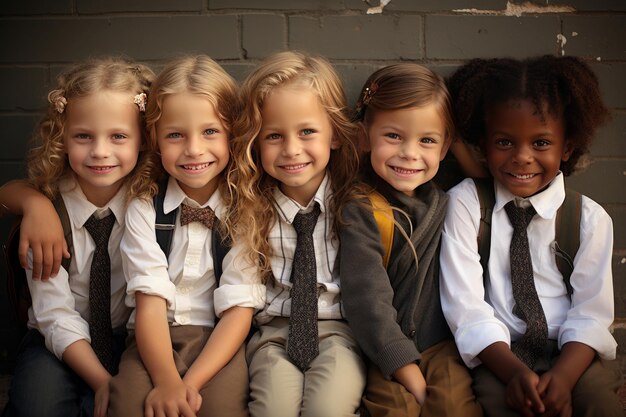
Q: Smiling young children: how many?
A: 5